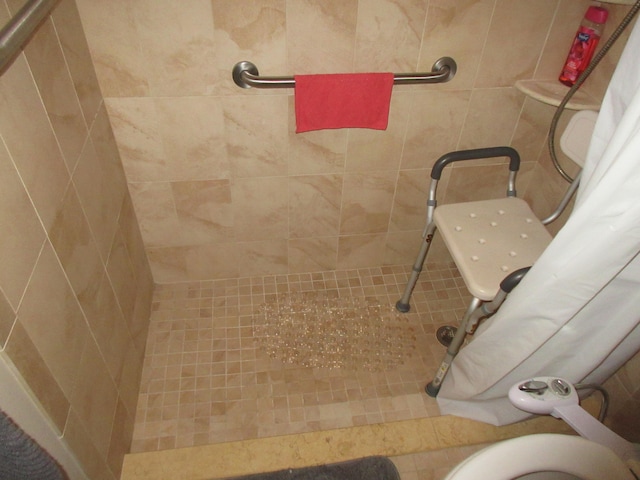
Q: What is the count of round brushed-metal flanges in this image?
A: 2